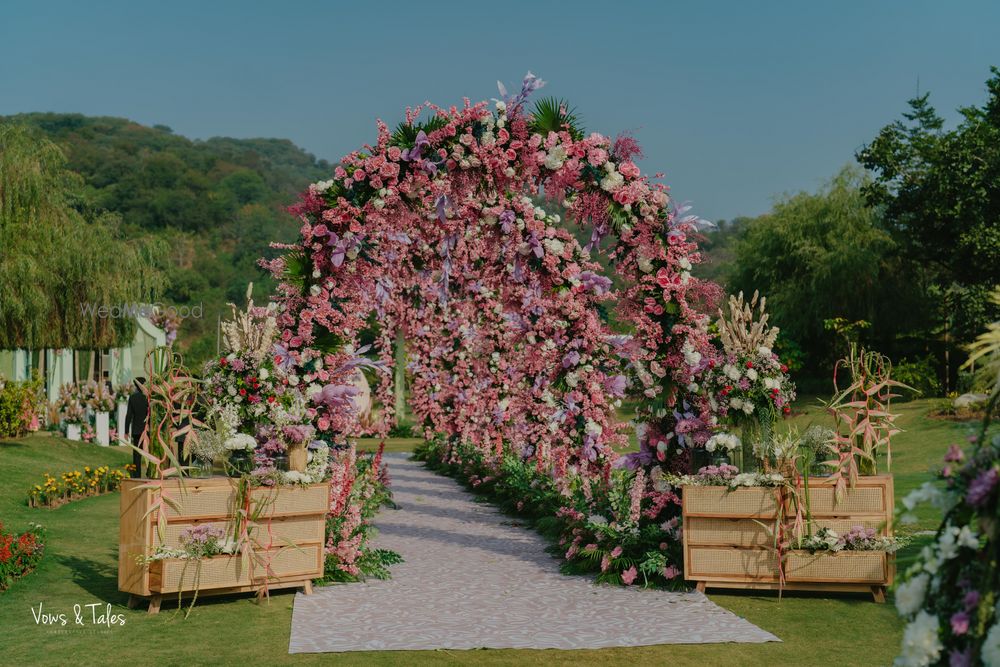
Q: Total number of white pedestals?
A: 3